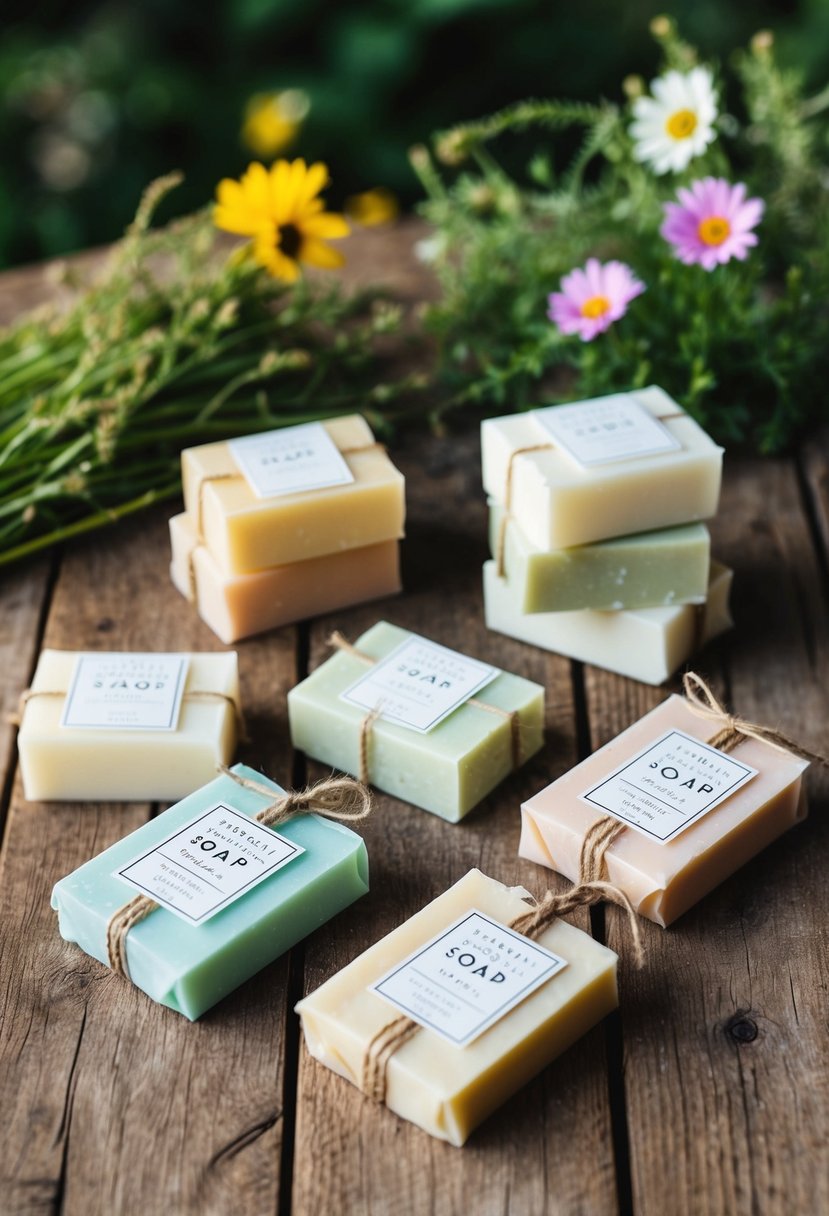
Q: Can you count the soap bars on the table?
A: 10